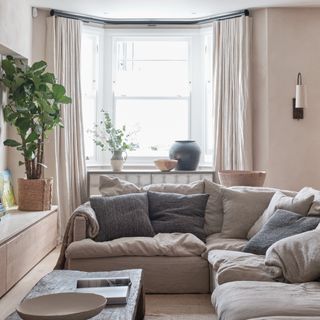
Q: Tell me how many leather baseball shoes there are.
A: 0